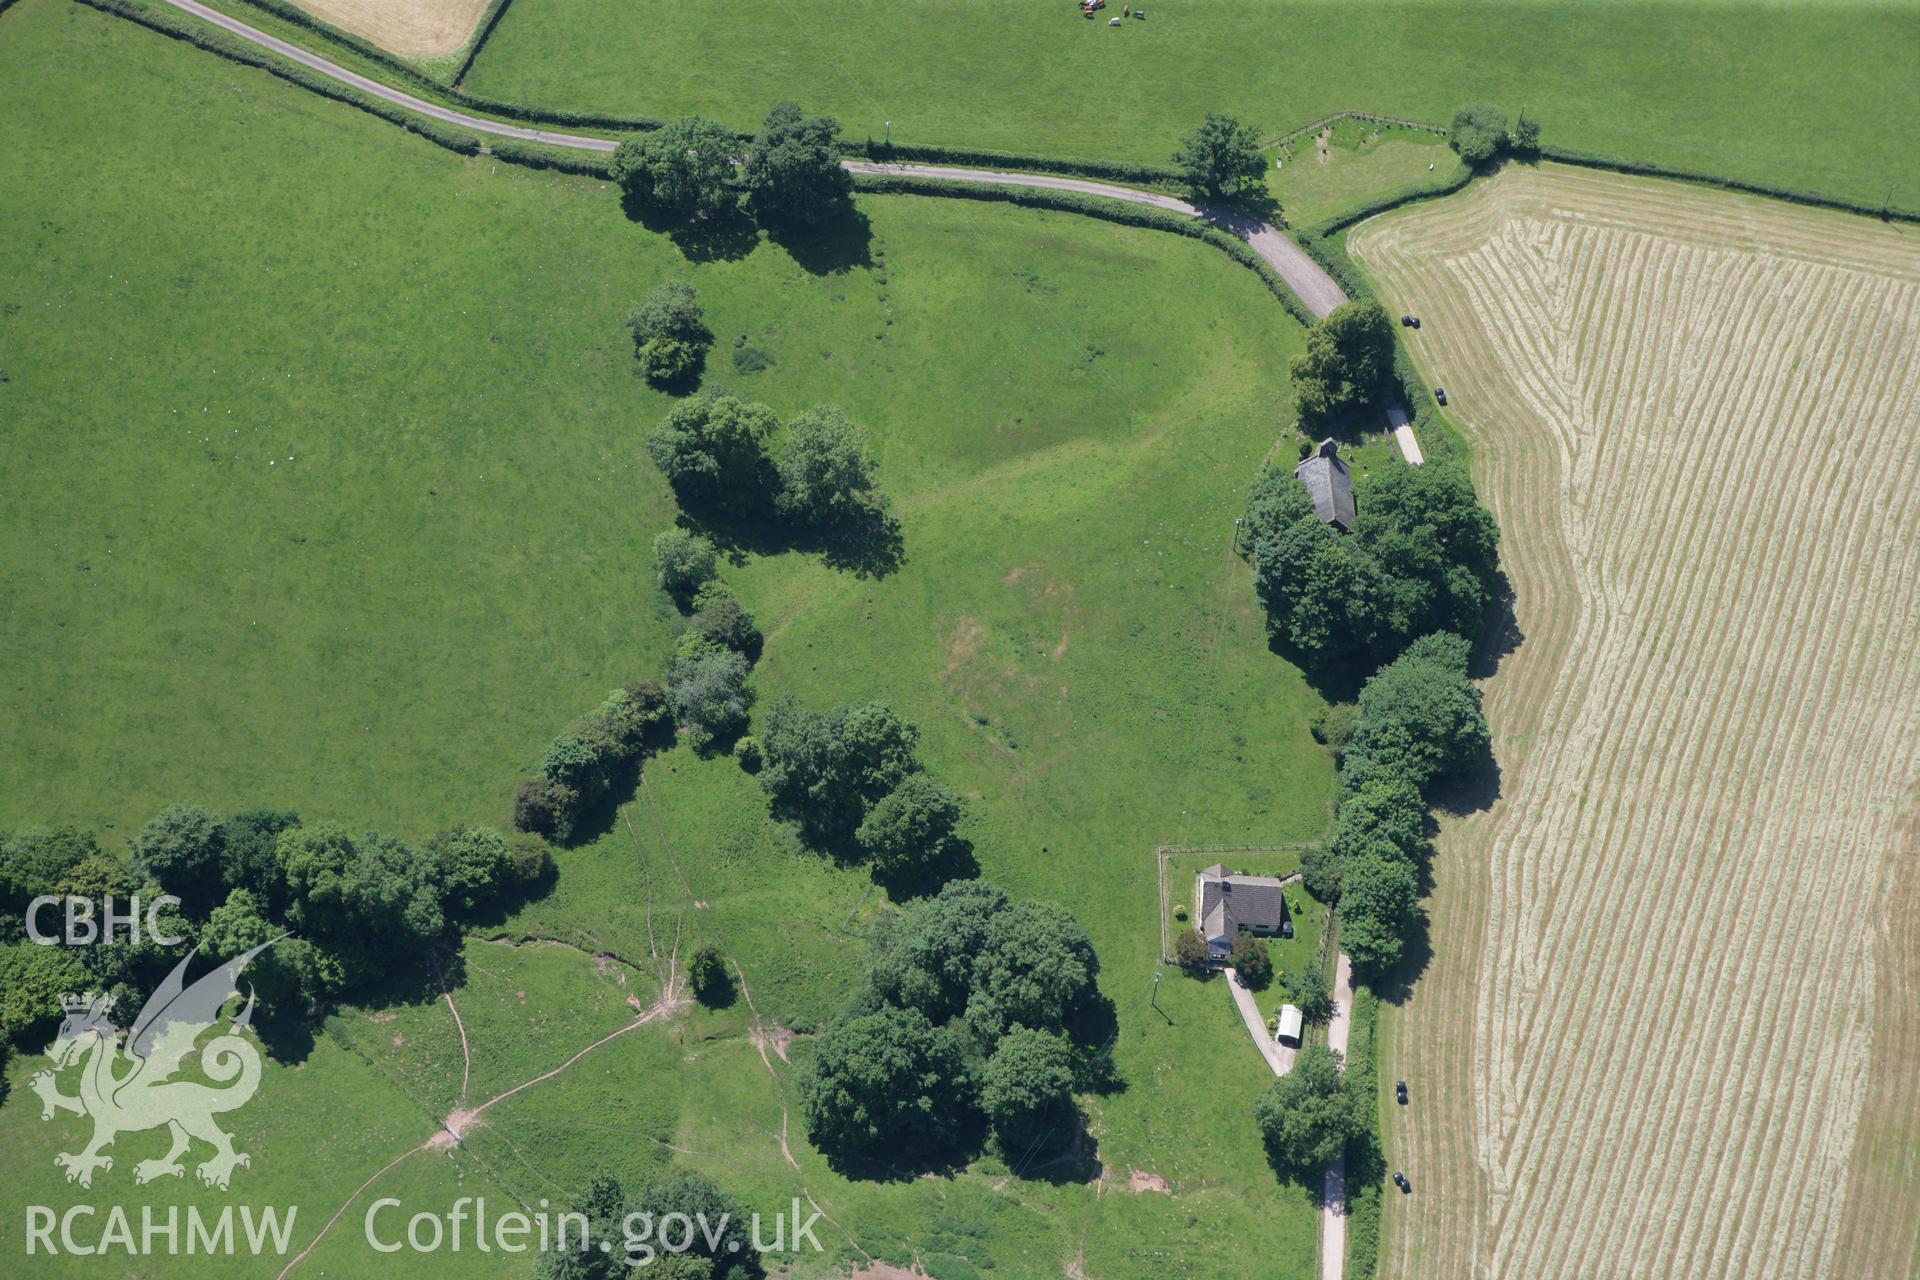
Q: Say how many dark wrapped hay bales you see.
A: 8